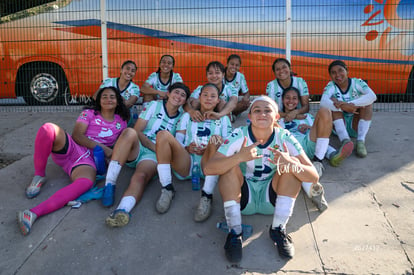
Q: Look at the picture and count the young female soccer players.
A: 11